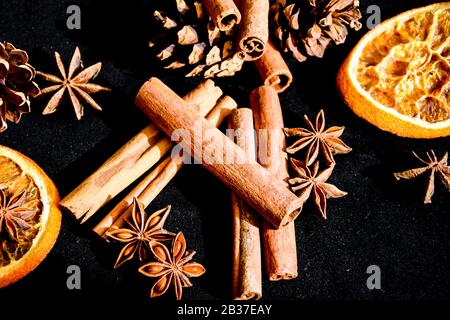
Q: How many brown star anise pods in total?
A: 7